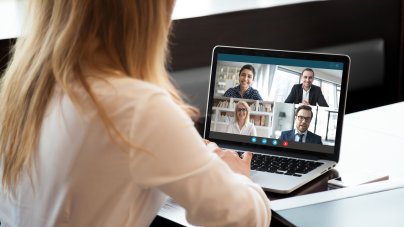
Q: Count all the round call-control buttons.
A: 4